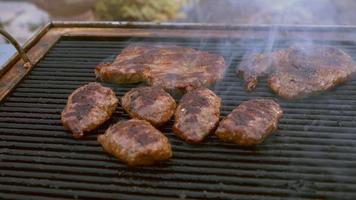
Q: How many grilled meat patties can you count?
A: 5